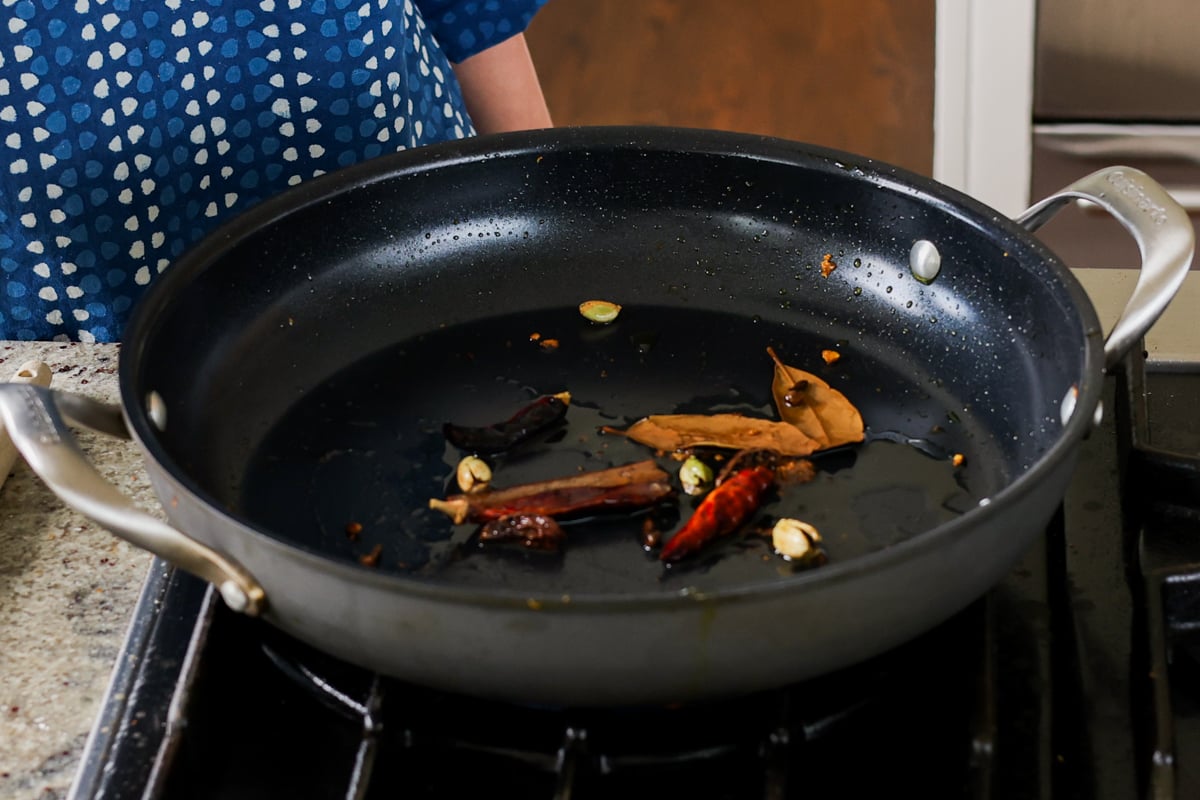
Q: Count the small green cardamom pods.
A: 4